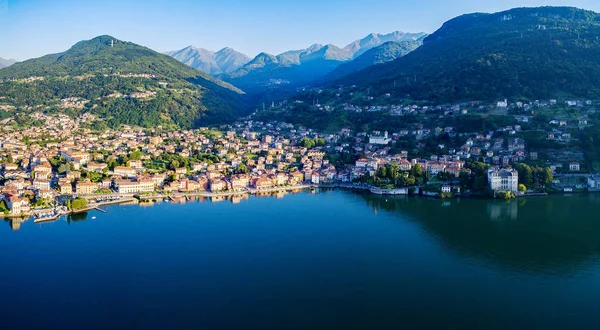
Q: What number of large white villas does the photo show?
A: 1